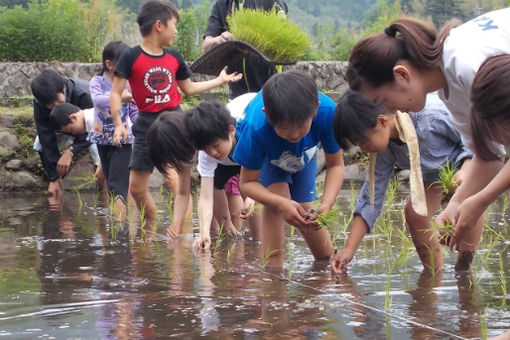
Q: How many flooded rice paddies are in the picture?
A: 1